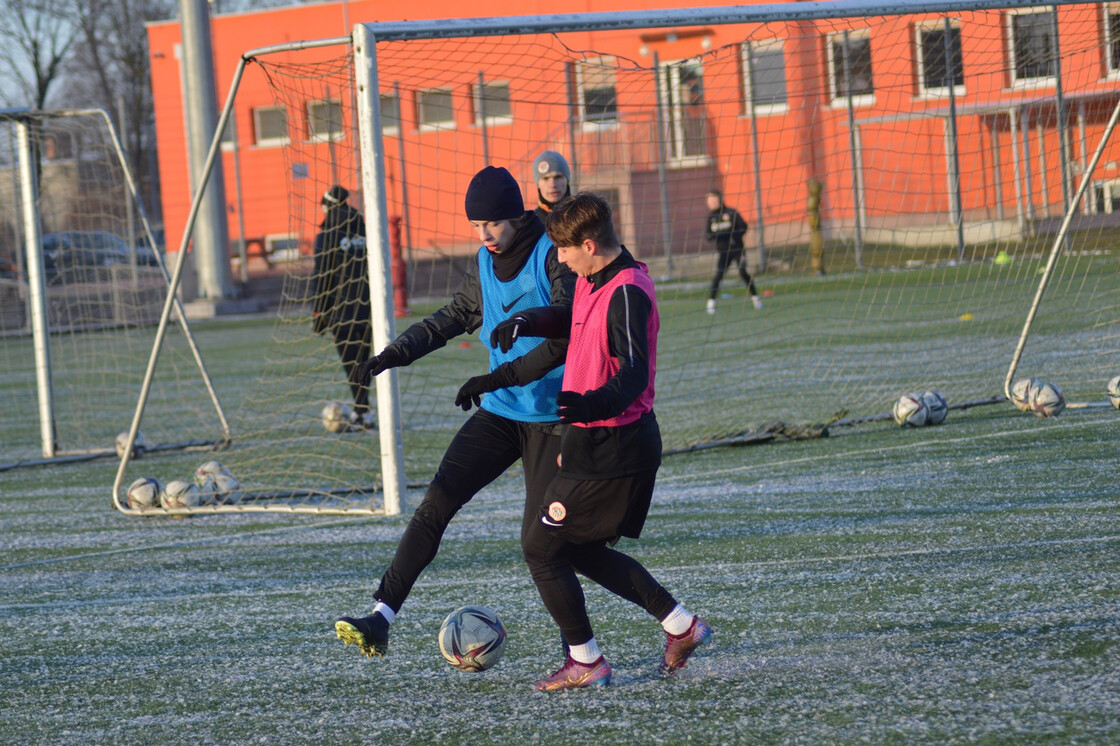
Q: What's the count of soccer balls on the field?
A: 12